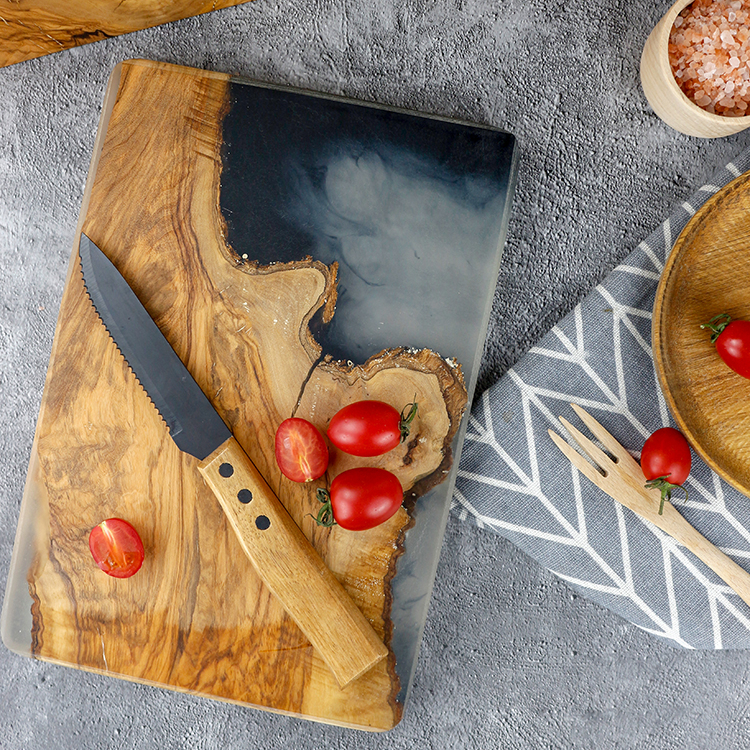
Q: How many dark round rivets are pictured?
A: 3